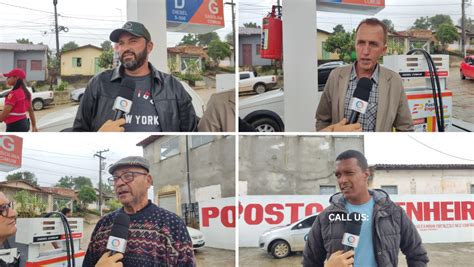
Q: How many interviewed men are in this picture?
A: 4